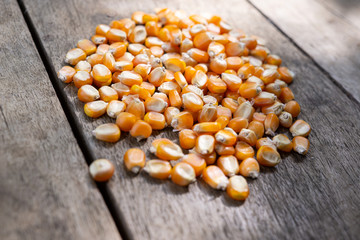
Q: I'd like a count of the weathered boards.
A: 3